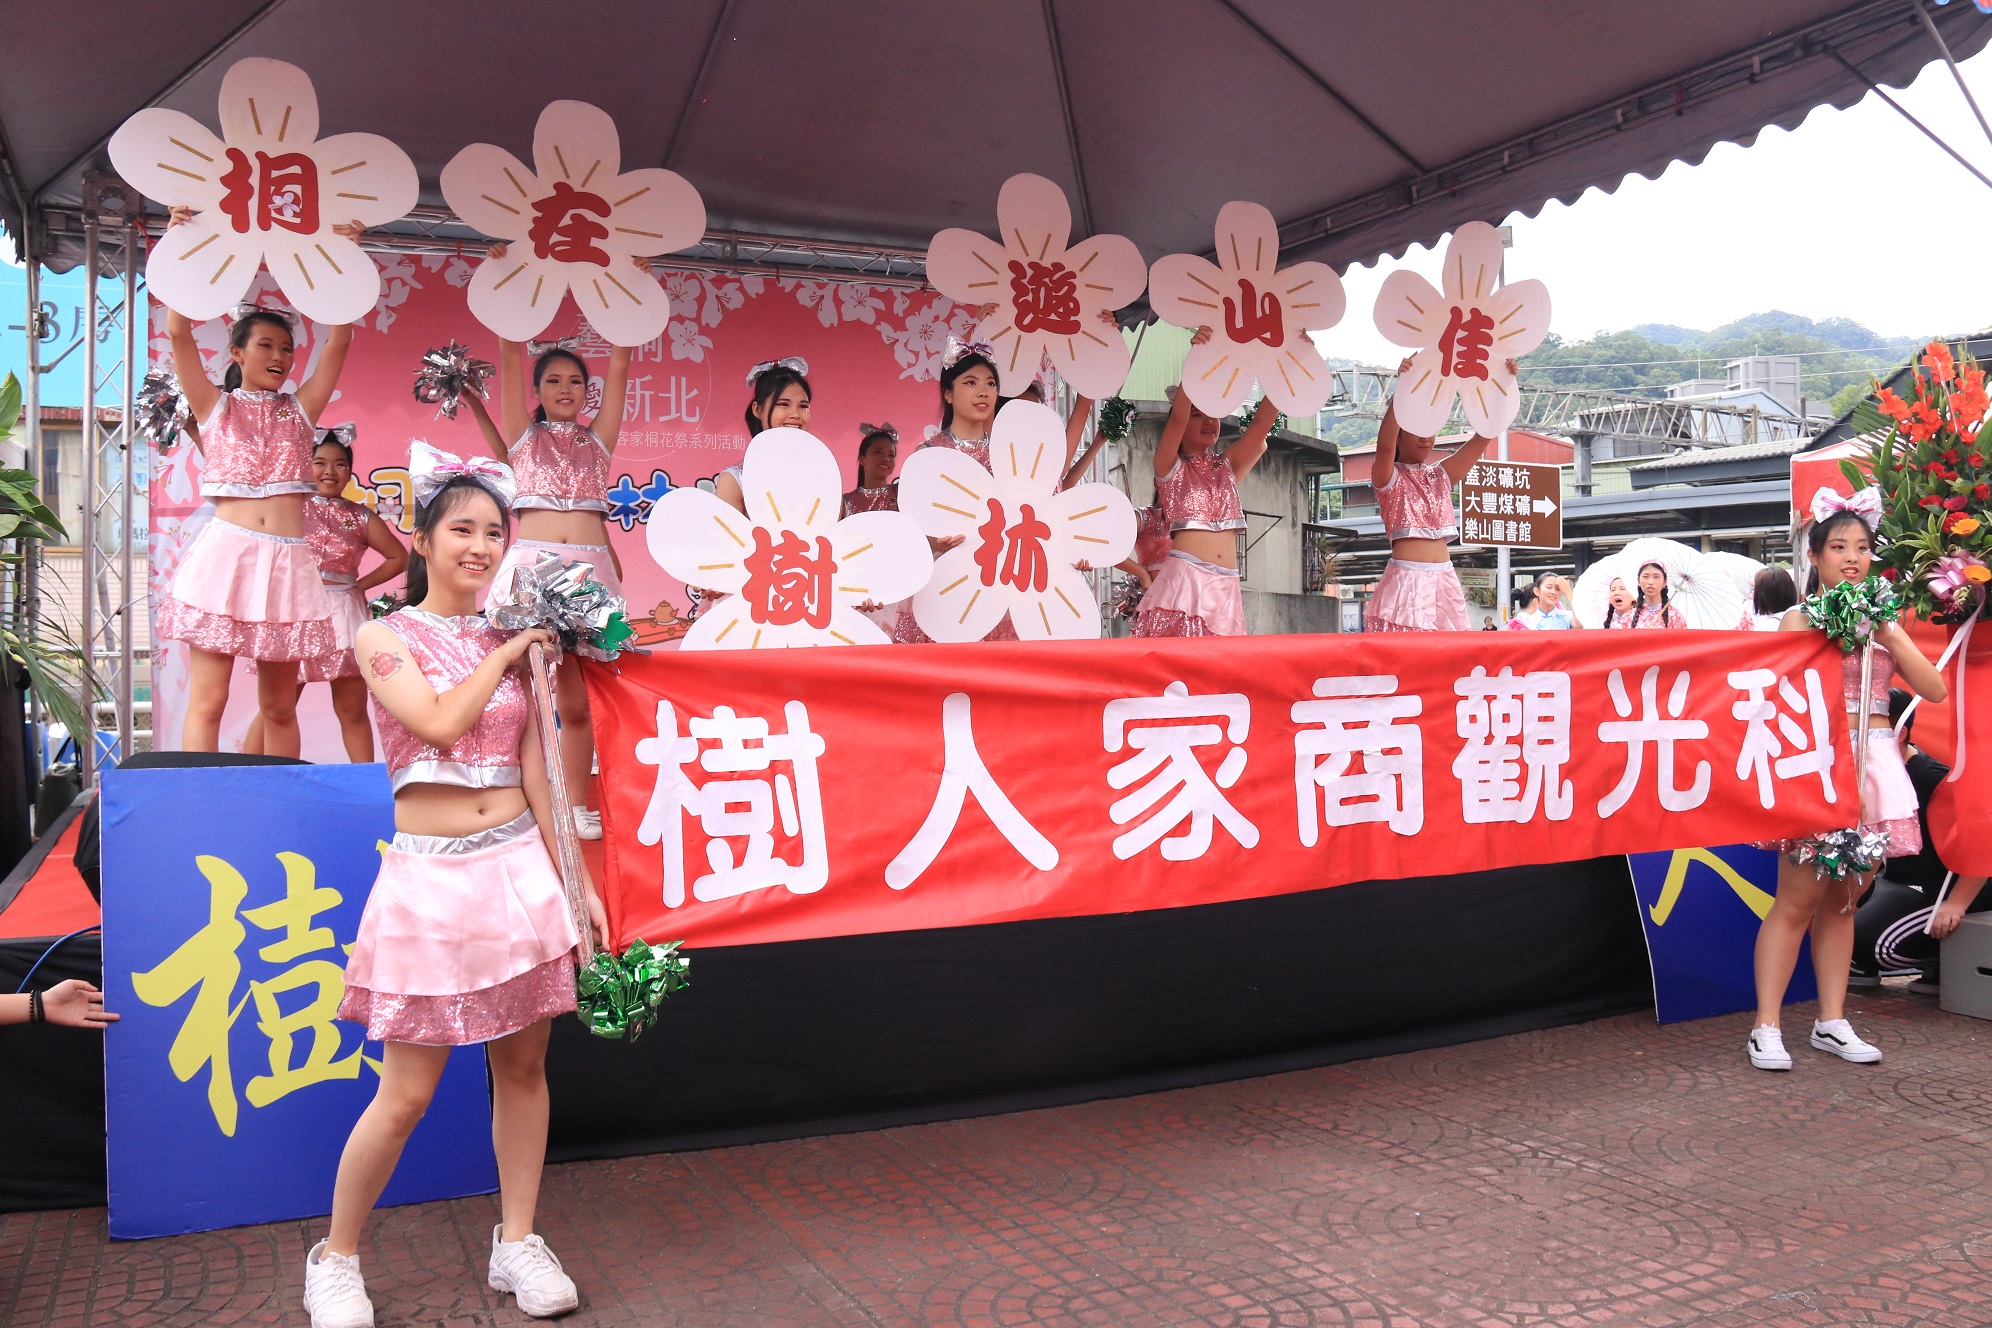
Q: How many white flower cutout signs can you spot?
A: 7